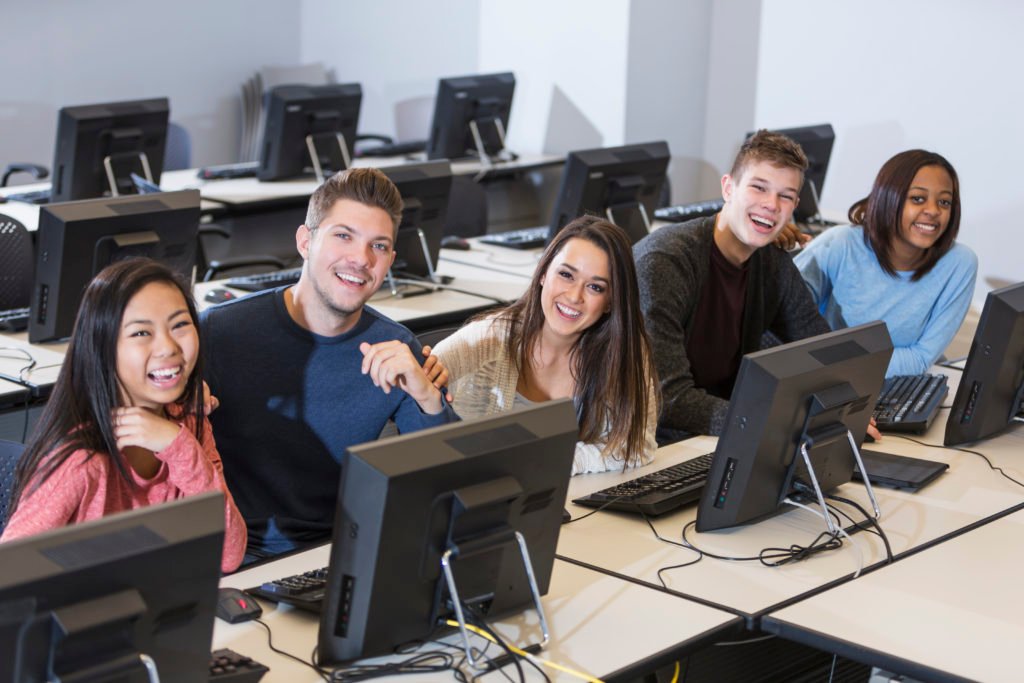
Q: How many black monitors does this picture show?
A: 11